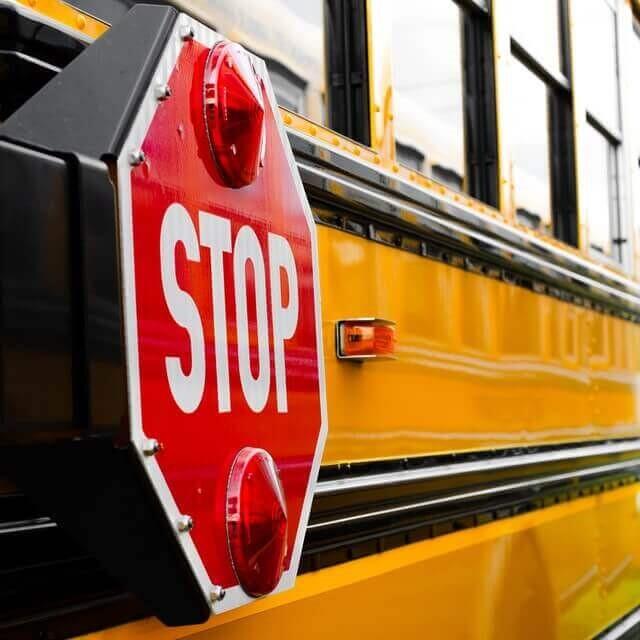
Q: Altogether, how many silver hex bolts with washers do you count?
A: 6